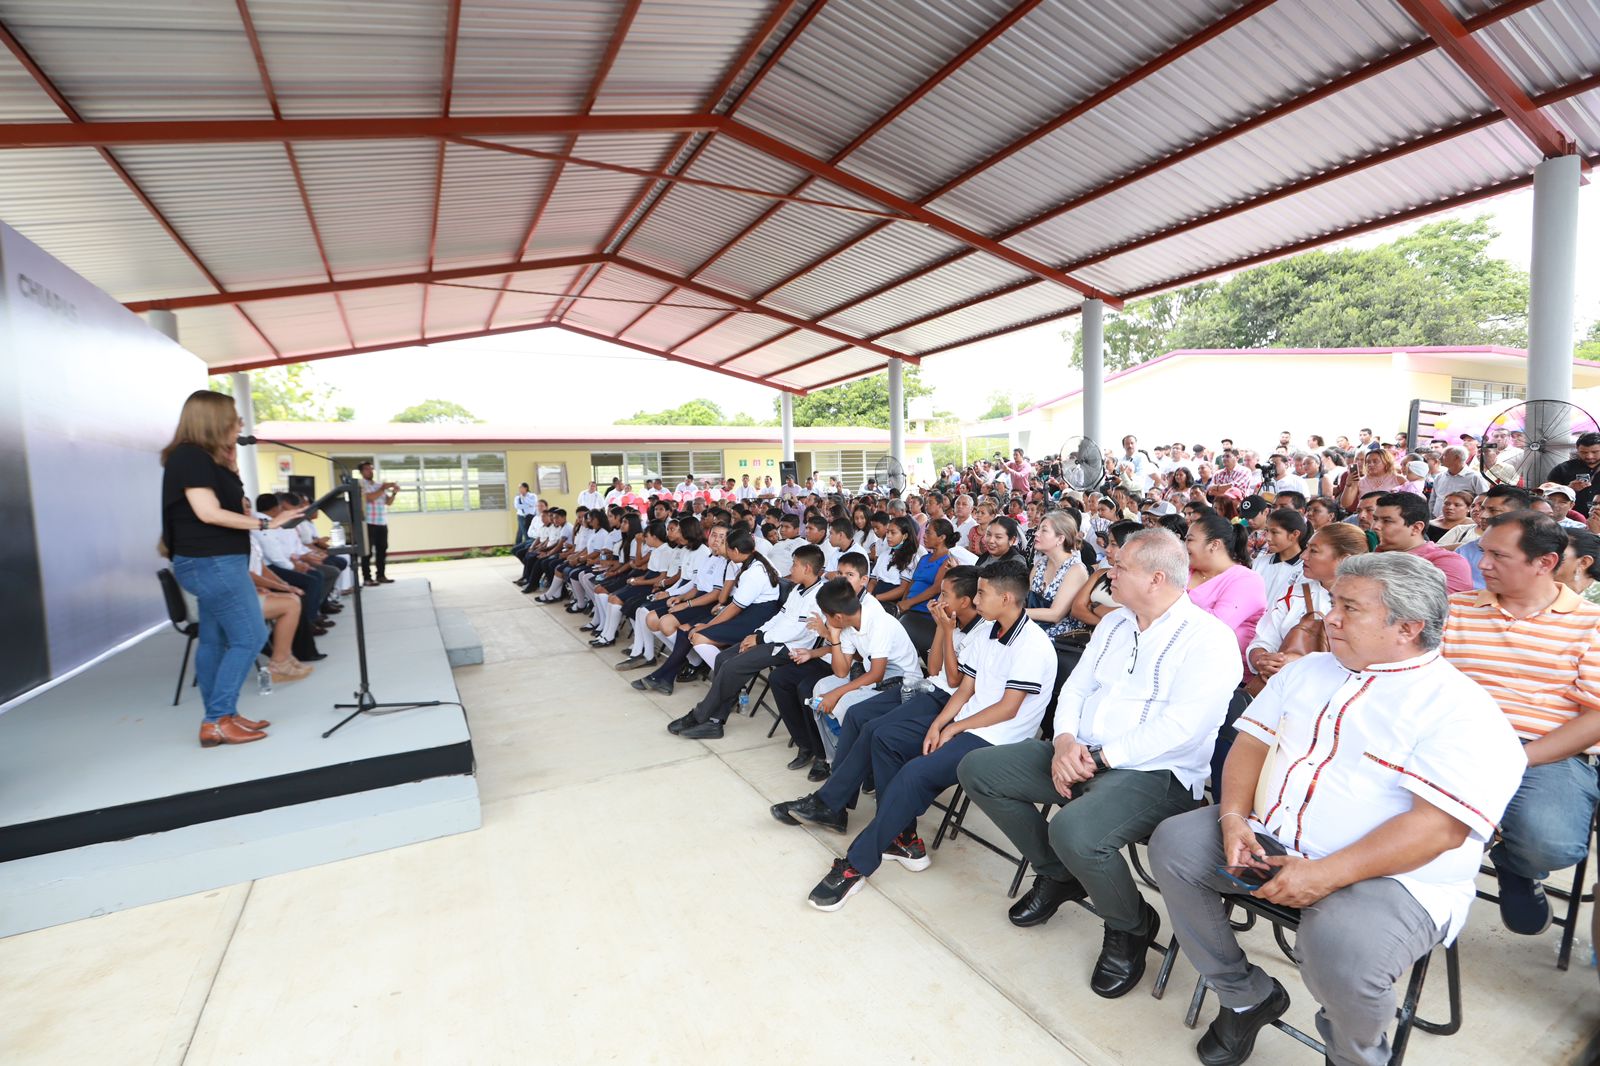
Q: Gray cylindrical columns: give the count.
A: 6